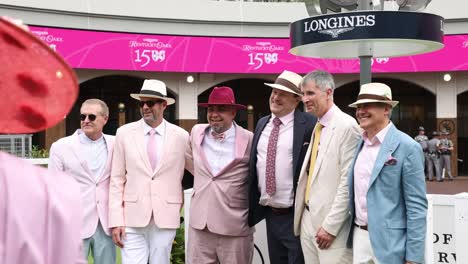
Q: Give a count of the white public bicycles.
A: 0